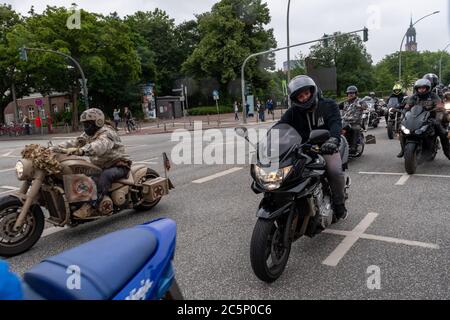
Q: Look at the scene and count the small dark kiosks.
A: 1